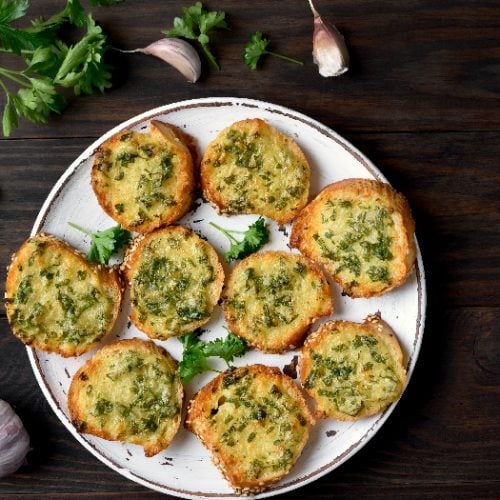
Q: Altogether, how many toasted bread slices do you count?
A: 9